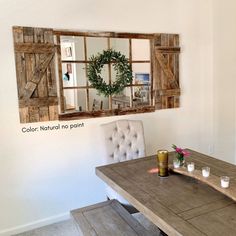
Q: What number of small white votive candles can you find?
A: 4